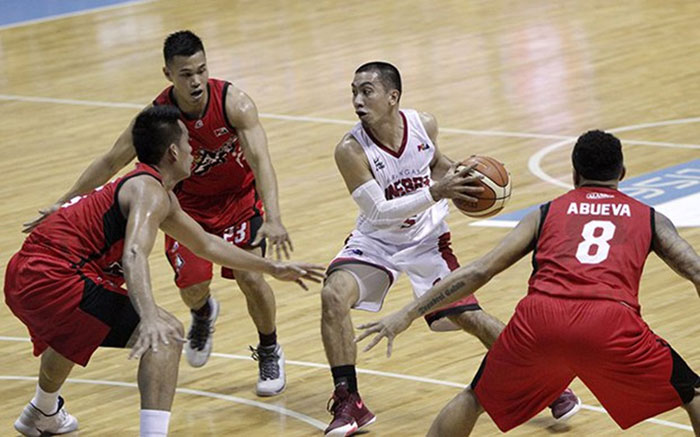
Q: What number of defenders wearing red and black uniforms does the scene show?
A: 3